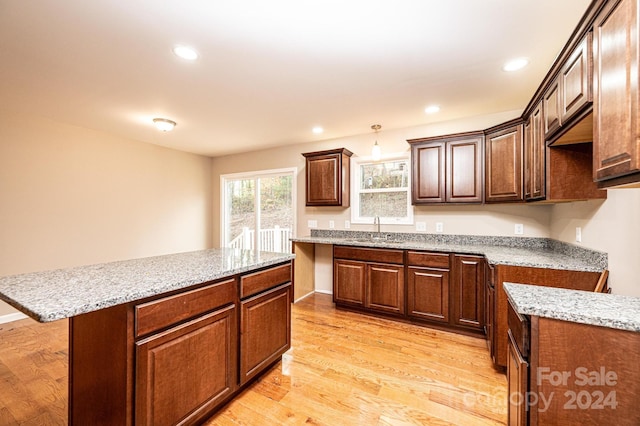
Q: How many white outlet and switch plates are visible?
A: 7